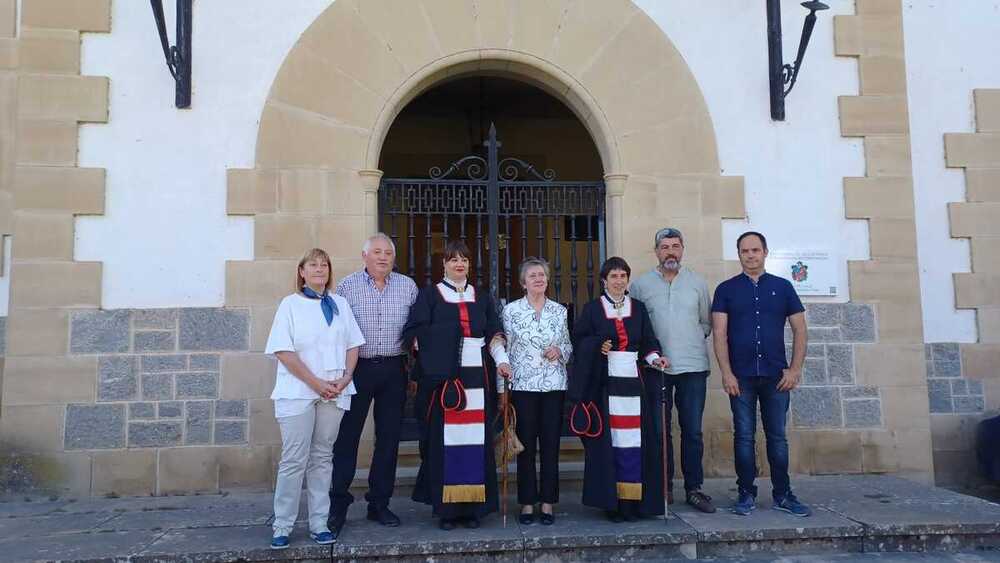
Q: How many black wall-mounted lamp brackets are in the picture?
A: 2